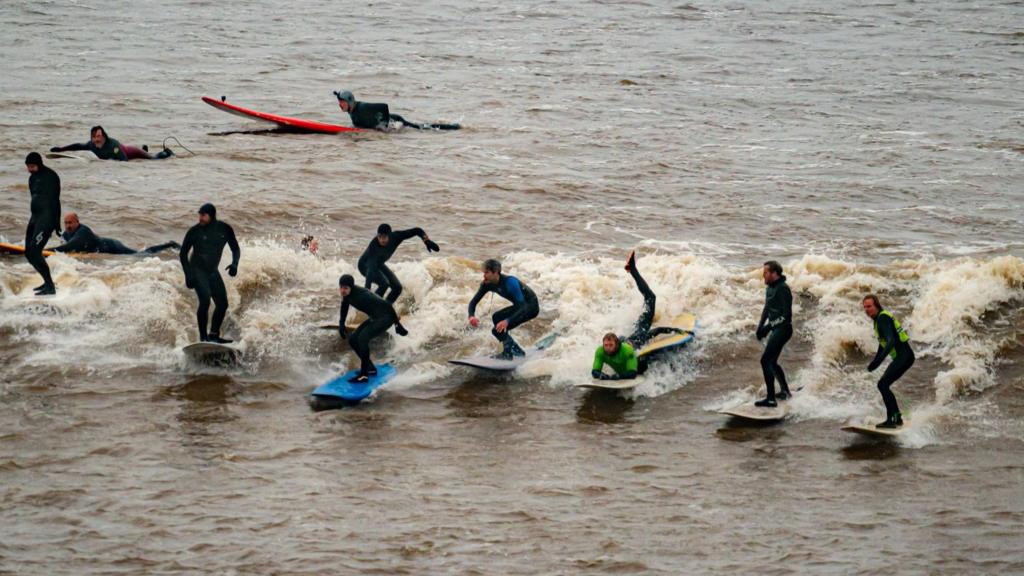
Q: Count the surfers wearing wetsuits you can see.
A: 12